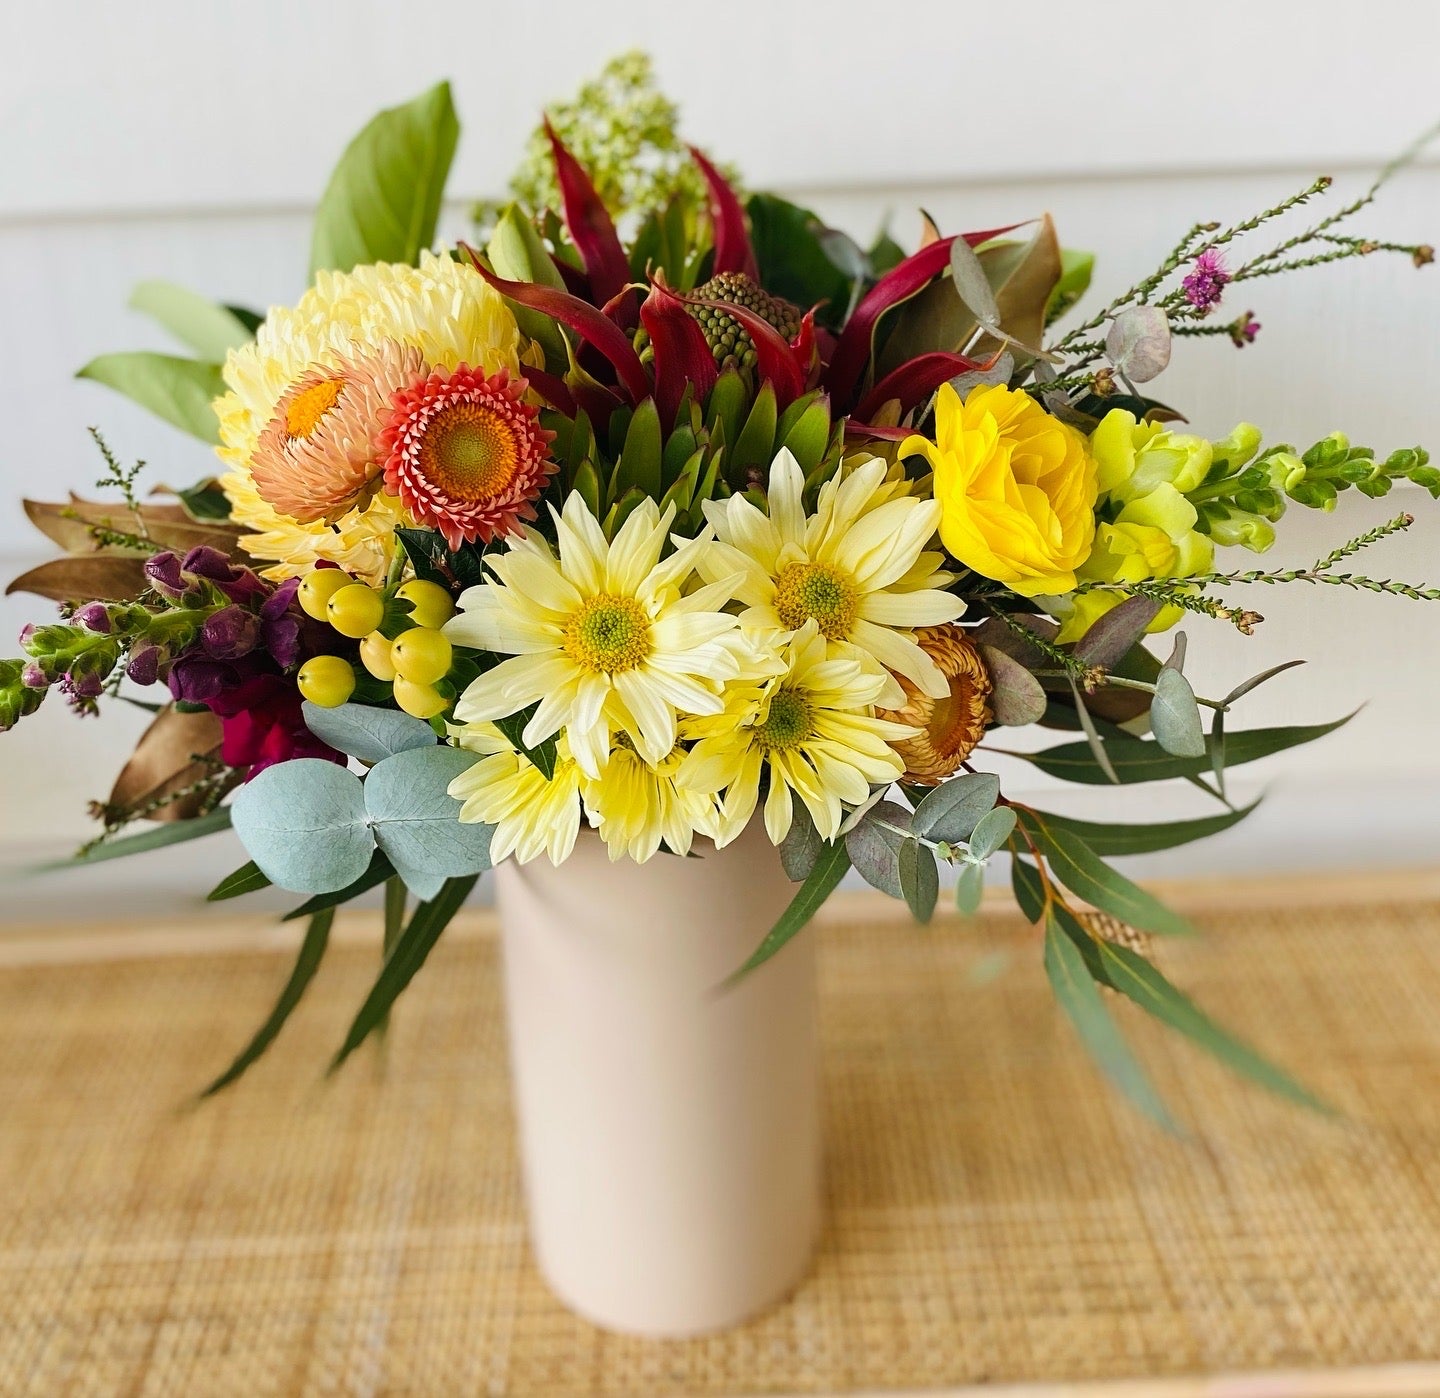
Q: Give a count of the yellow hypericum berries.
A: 7